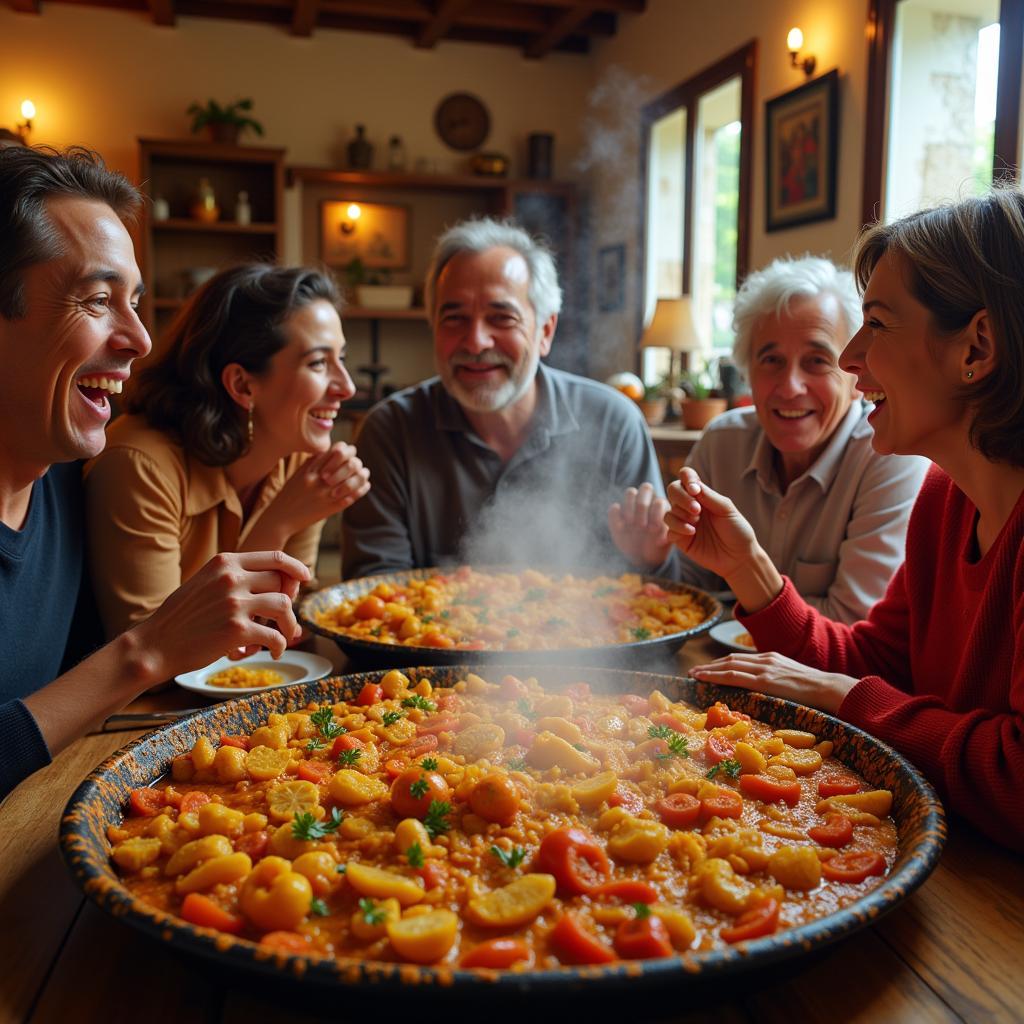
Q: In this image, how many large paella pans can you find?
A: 2